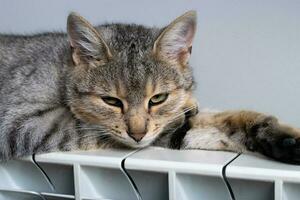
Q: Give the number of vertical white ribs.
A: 3